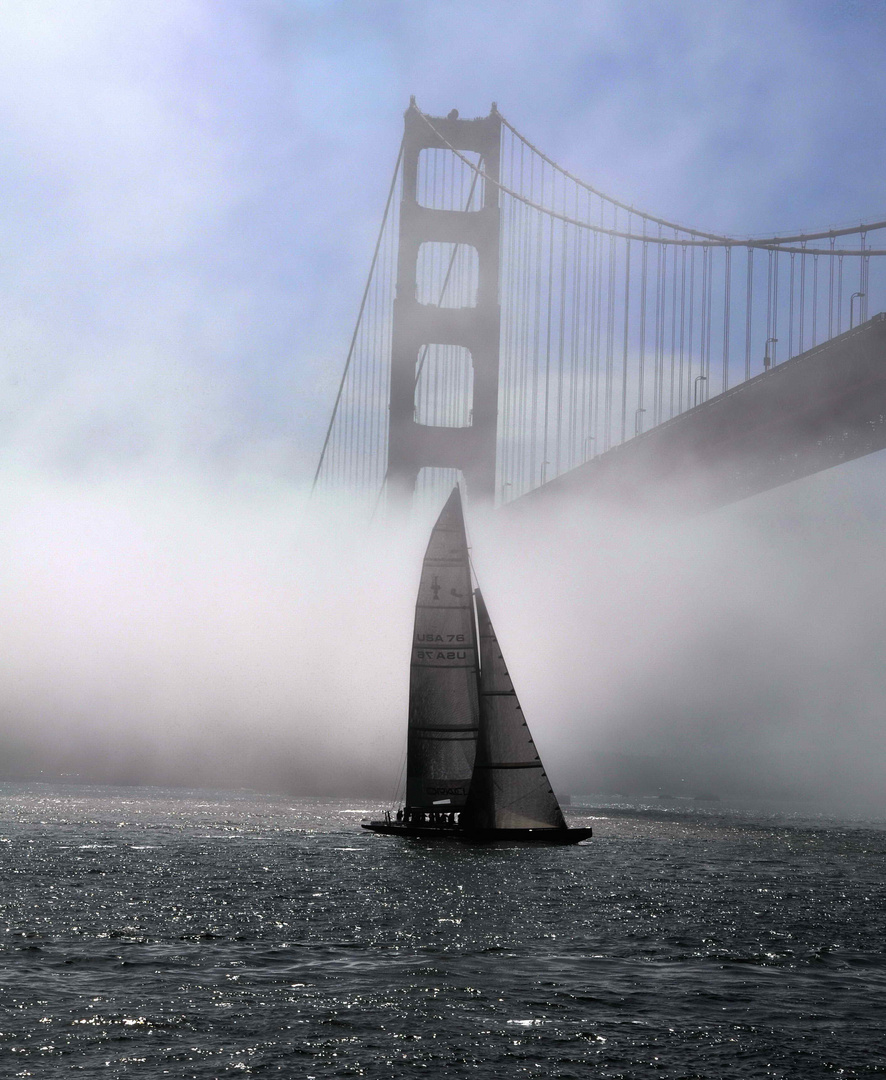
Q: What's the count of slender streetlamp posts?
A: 7